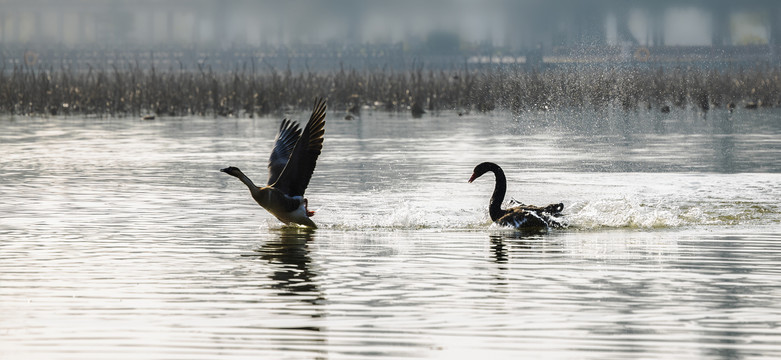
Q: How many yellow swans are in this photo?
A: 0